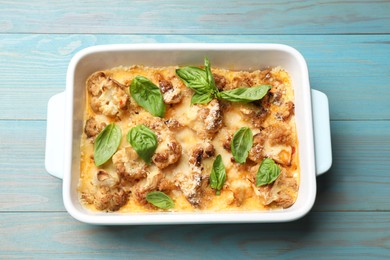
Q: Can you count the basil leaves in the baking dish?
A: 11